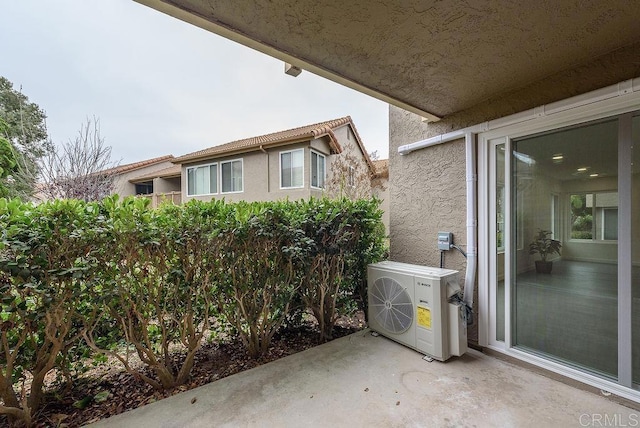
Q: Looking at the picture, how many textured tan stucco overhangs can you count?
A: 1